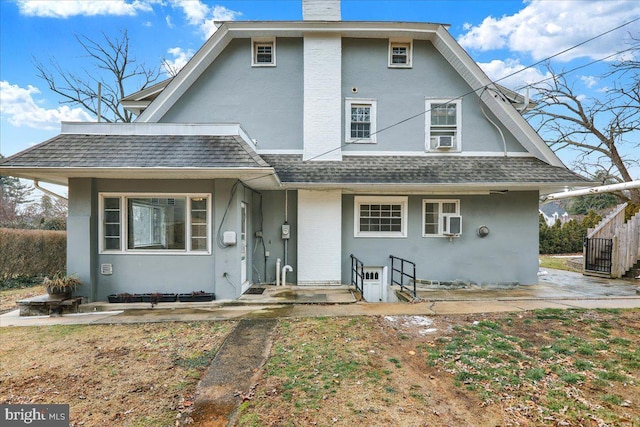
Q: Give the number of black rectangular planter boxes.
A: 3